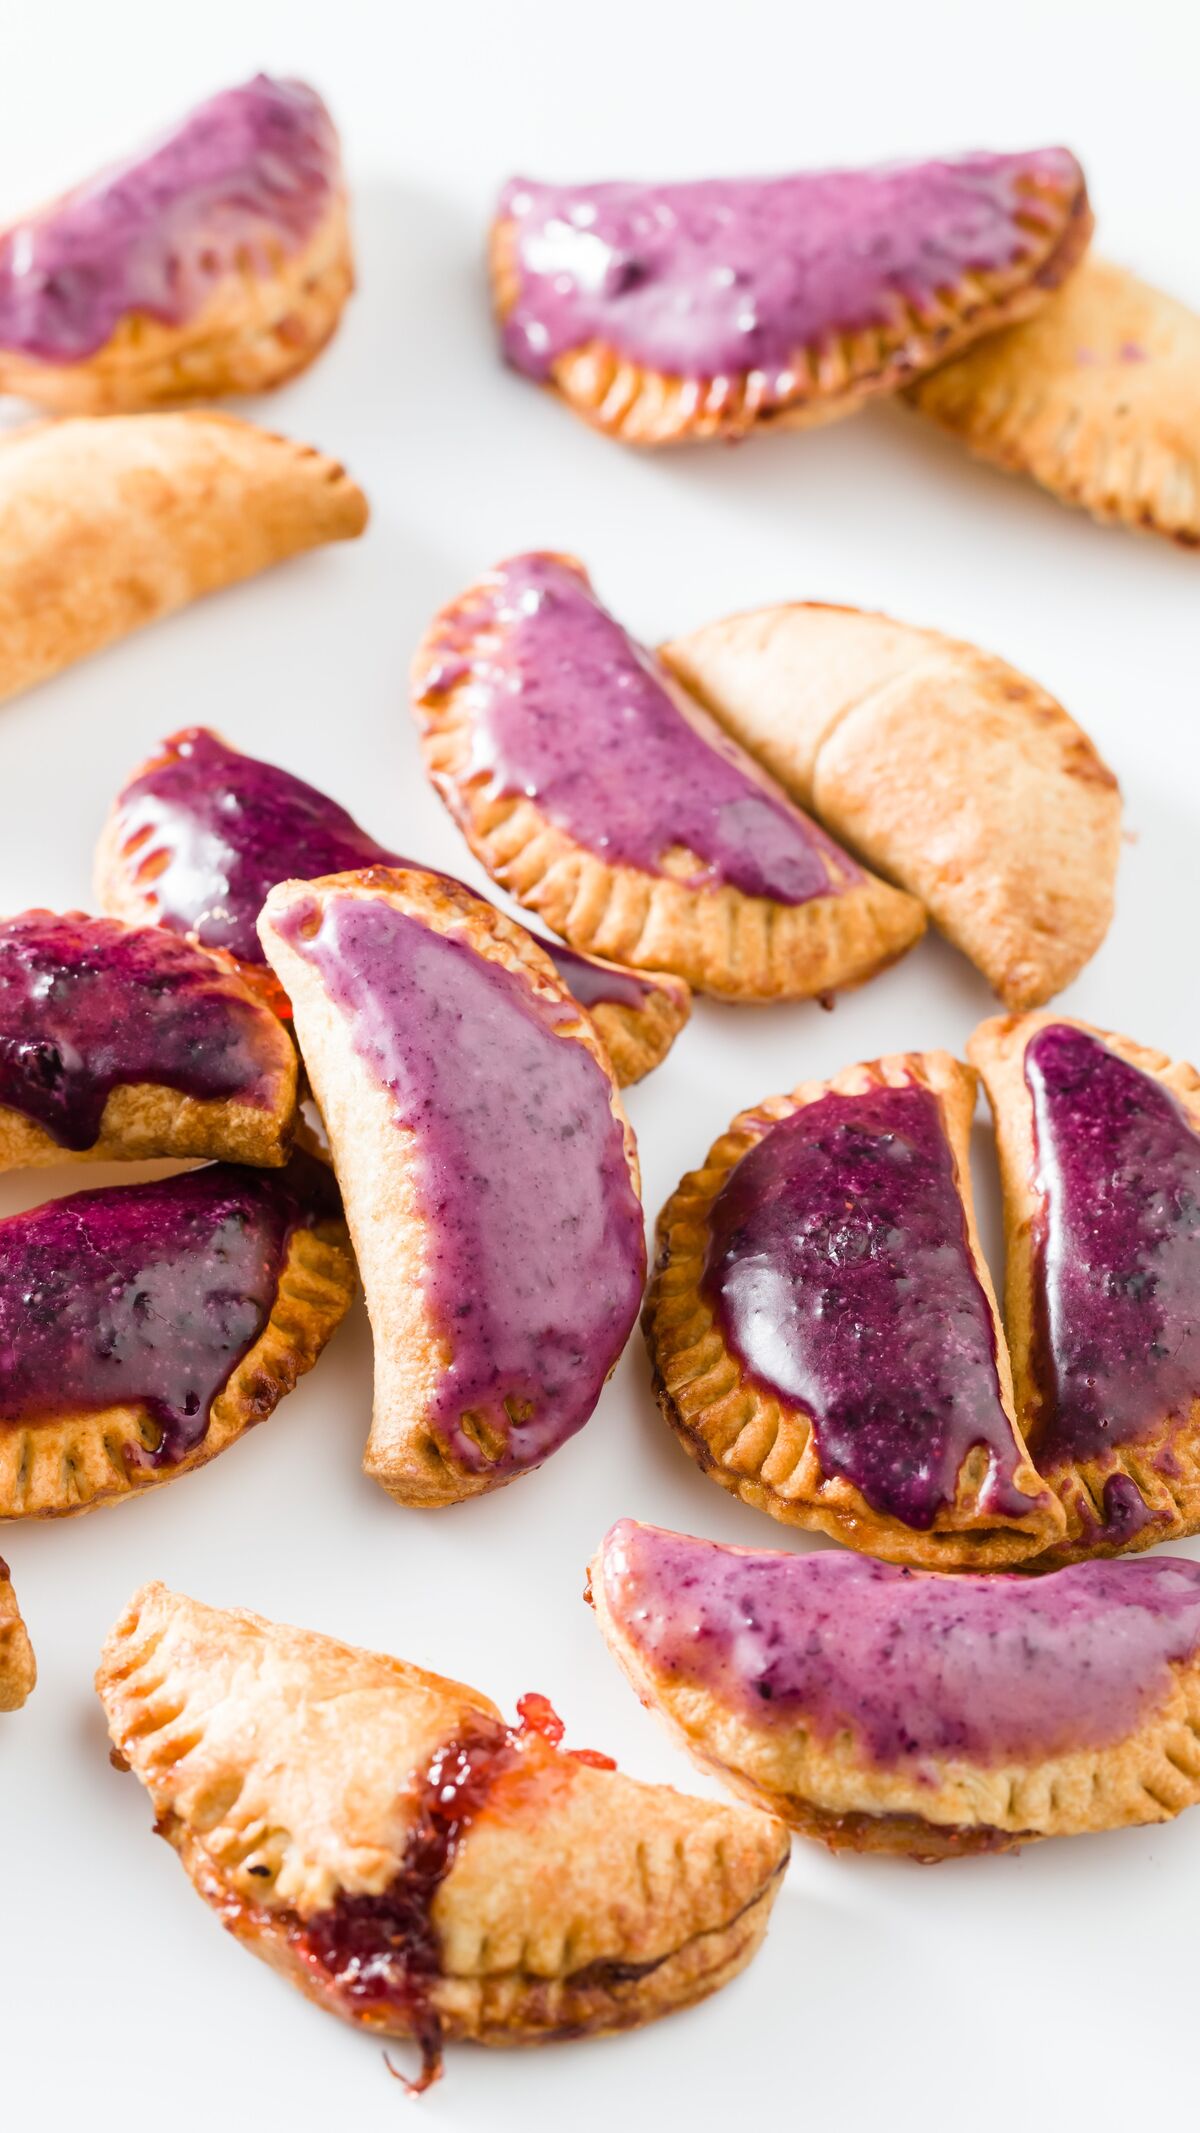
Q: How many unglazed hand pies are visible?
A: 4